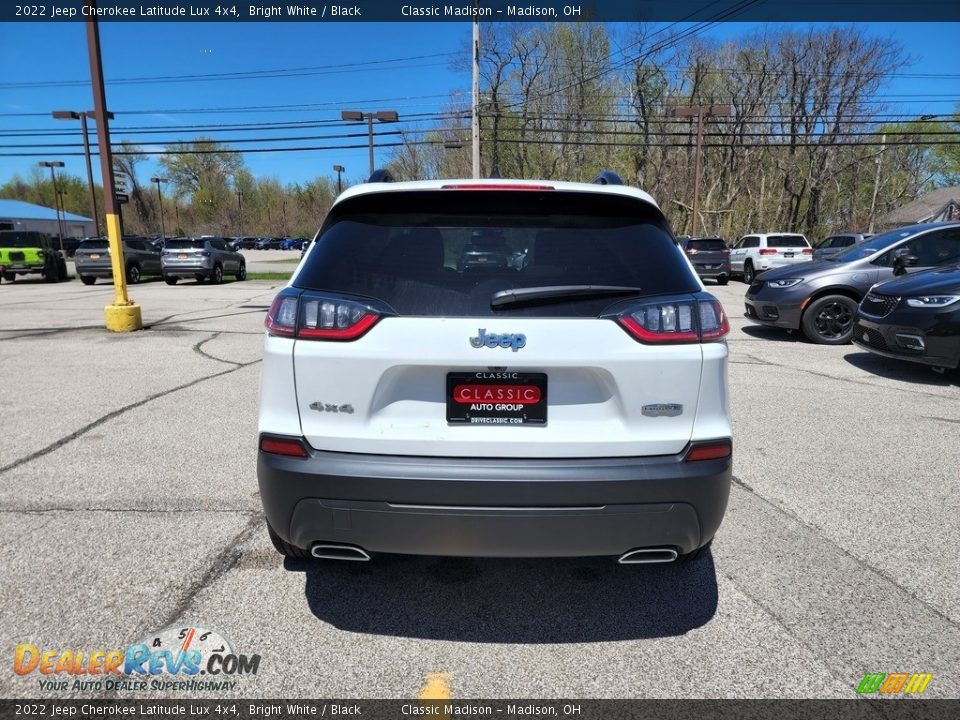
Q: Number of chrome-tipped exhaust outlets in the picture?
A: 2